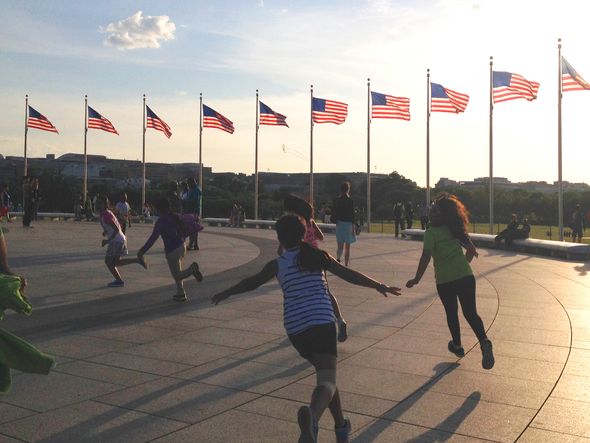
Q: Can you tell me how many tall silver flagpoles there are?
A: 10